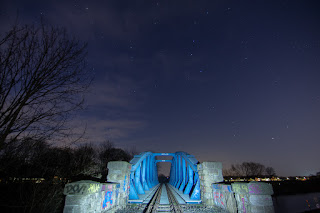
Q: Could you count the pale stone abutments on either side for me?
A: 2